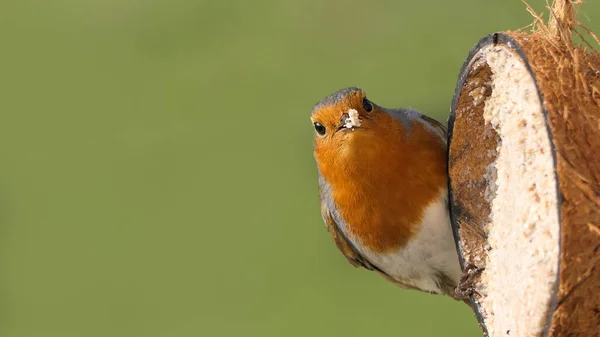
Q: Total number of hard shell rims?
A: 1